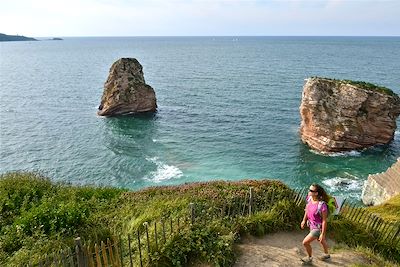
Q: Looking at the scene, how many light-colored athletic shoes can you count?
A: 2